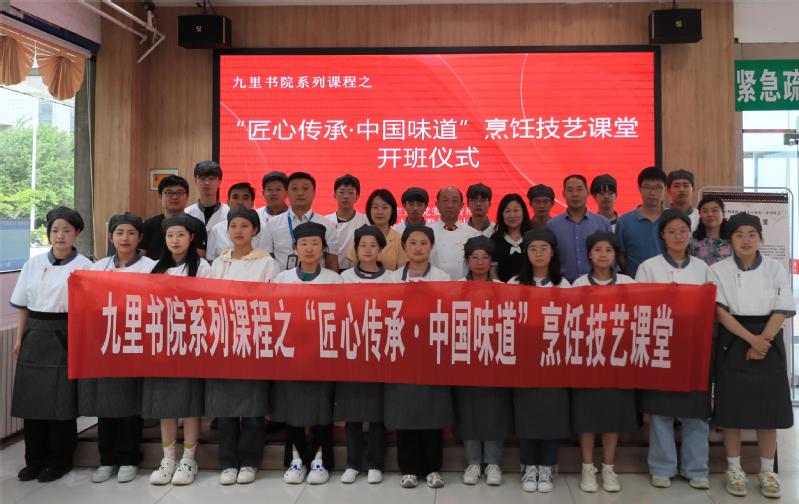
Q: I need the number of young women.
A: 12